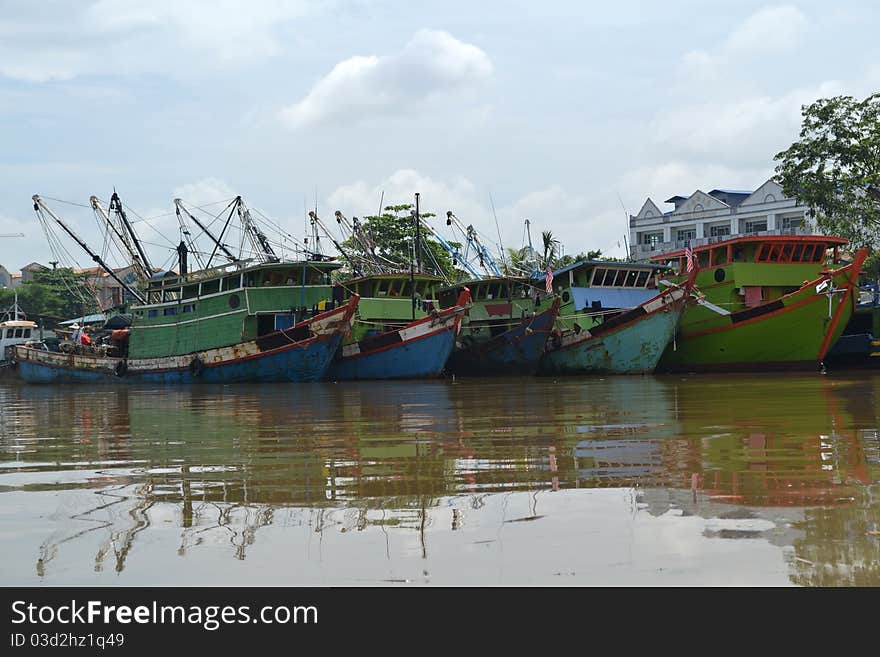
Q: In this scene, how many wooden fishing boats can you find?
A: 5